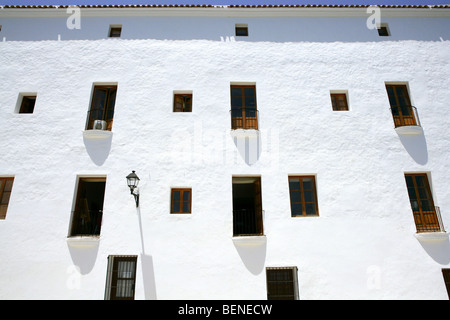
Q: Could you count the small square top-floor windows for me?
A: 3